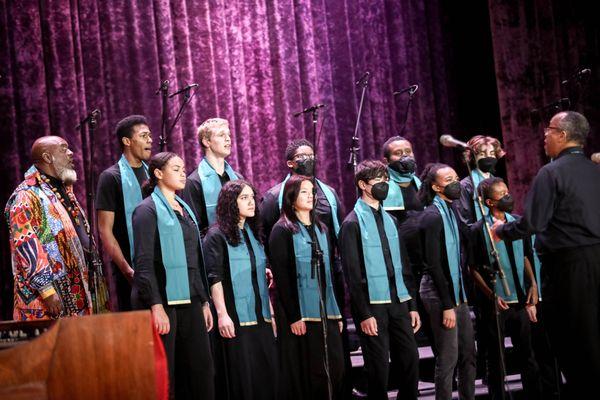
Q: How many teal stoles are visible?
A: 12